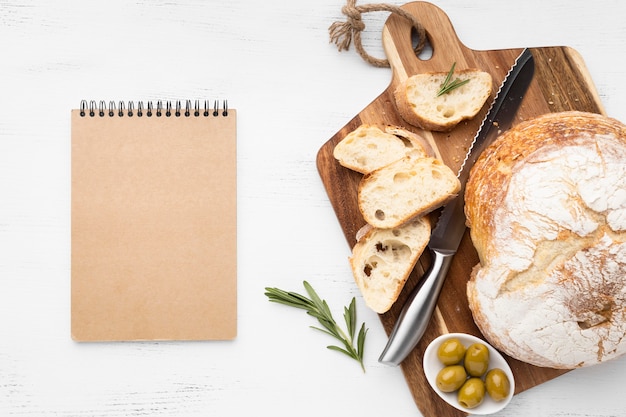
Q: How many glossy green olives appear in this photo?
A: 5